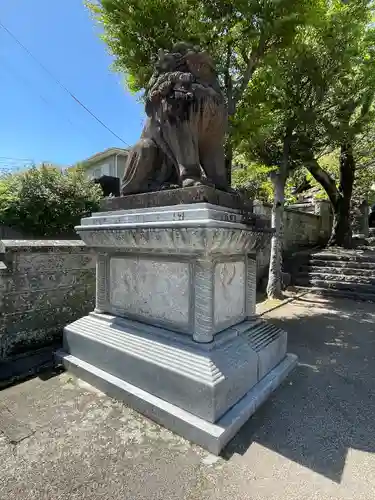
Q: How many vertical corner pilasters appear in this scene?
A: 3